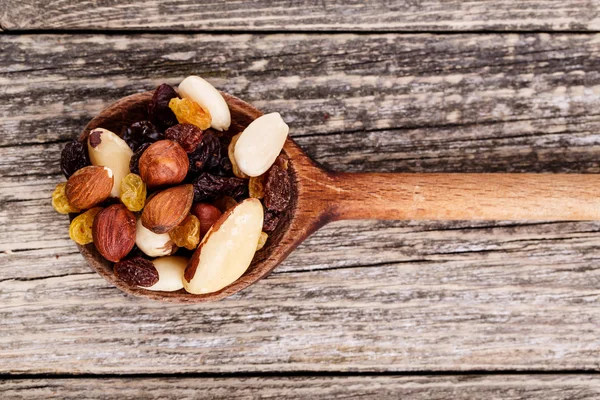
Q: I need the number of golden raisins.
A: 8